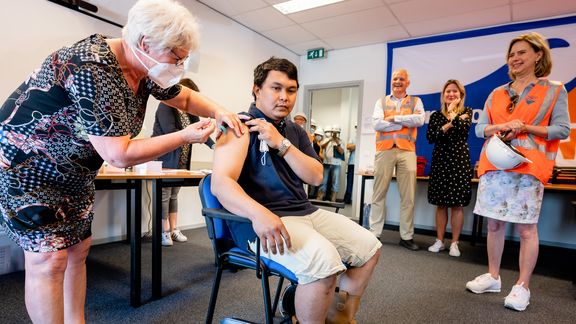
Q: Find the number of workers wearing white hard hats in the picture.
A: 5